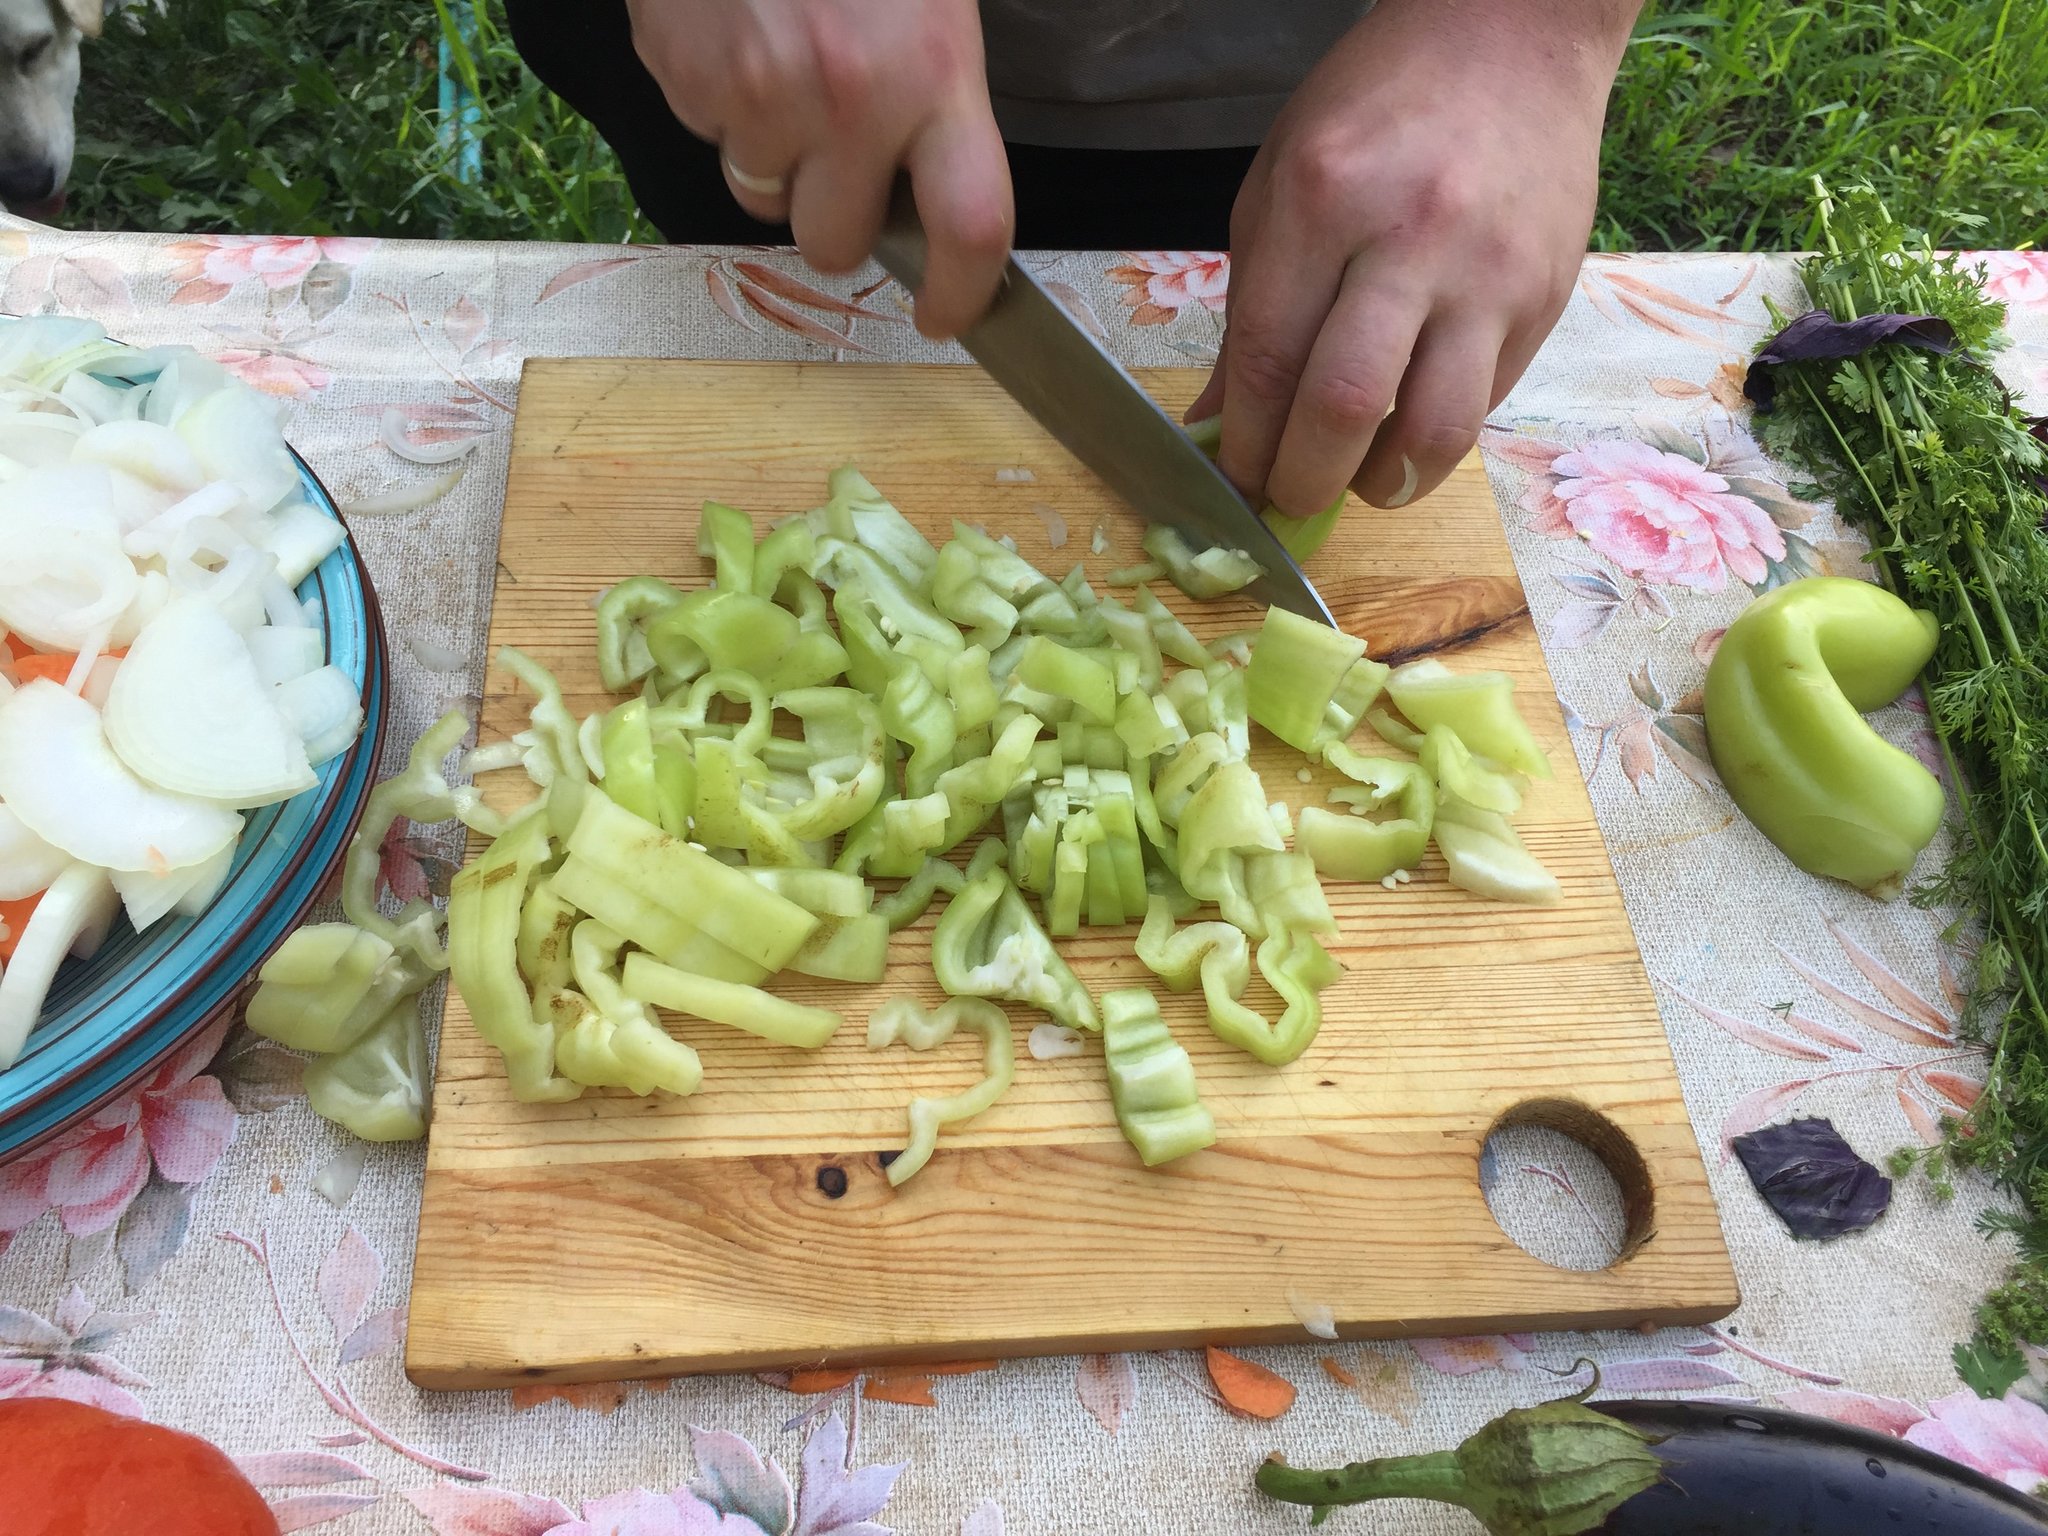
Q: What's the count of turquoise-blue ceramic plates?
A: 2